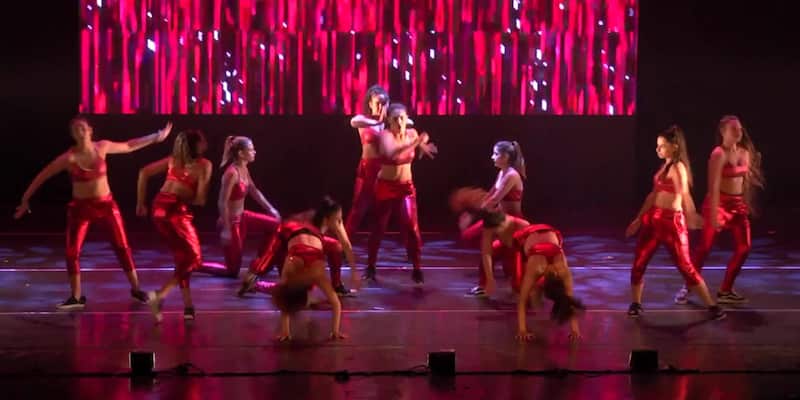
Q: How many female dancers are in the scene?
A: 12